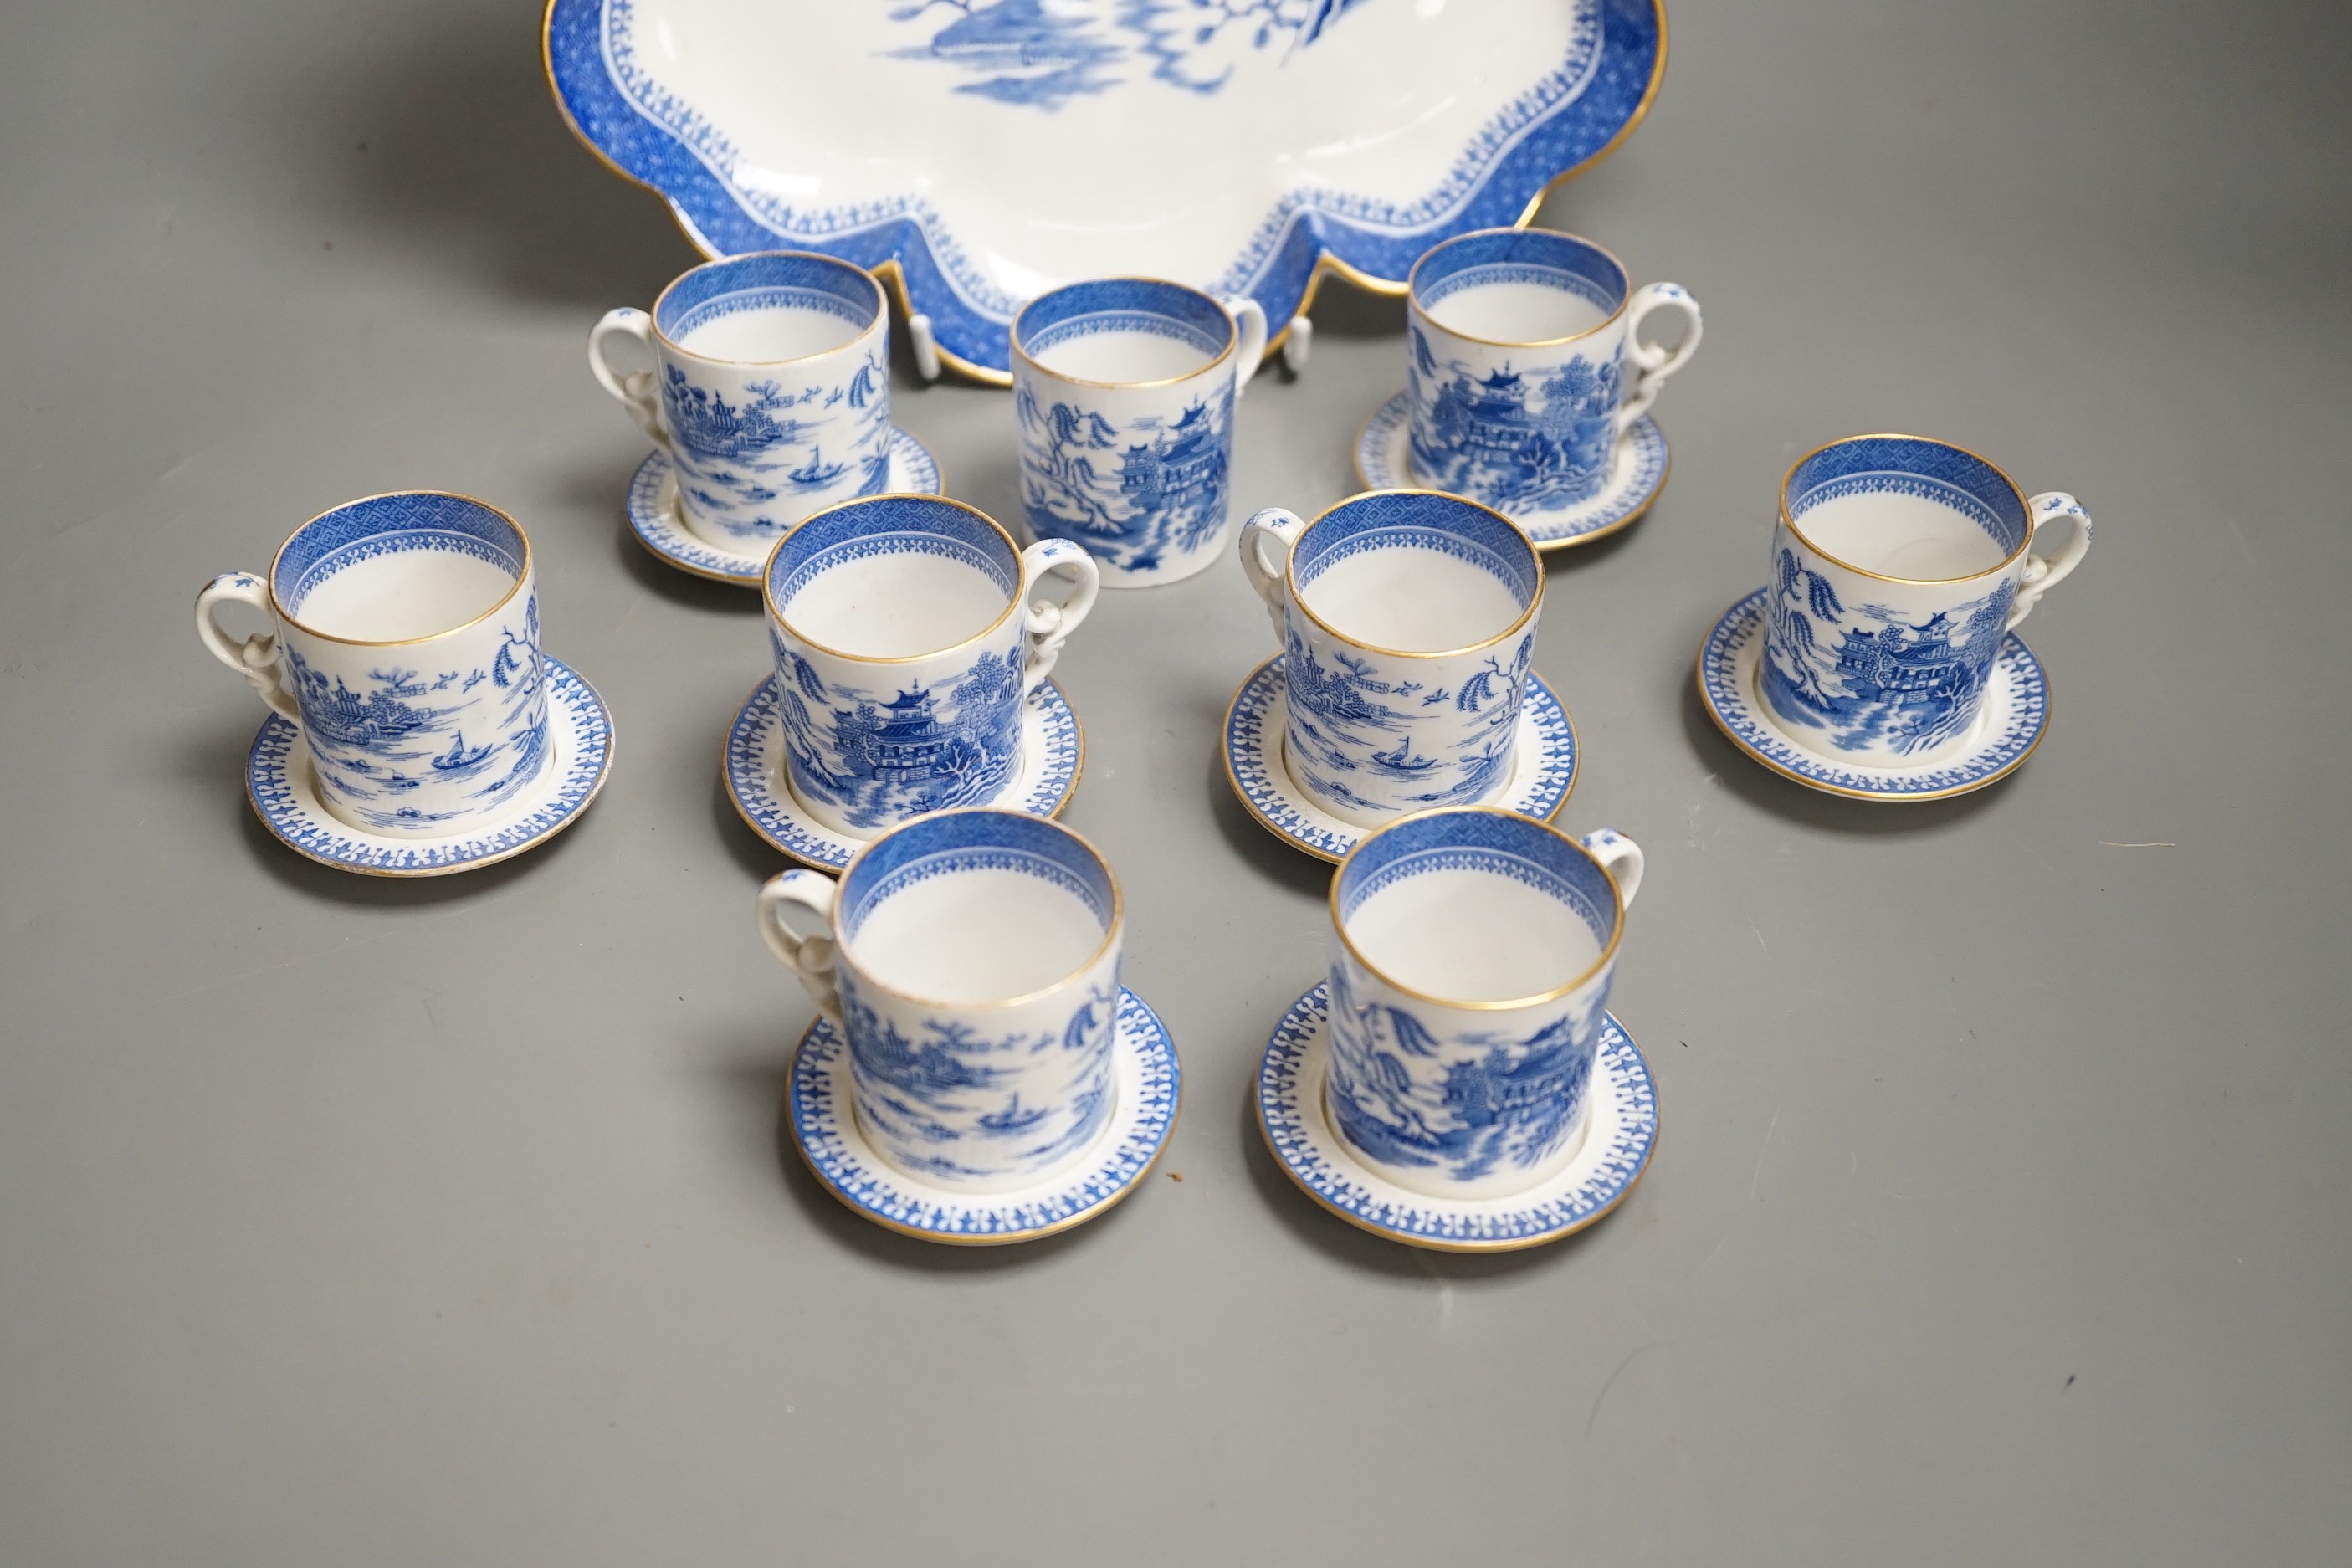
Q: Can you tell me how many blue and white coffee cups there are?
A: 9